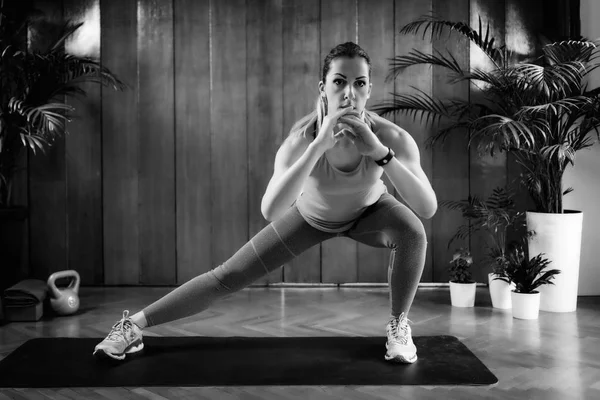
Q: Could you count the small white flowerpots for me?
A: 3